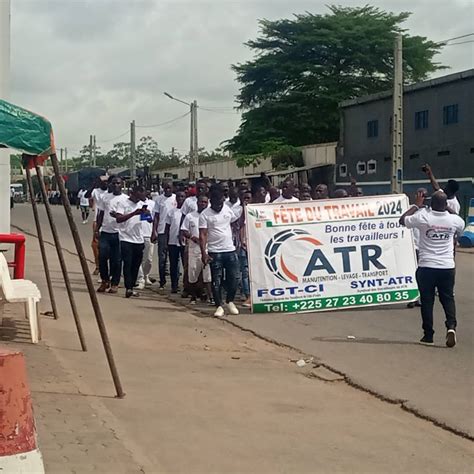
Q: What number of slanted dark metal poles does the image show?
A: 3